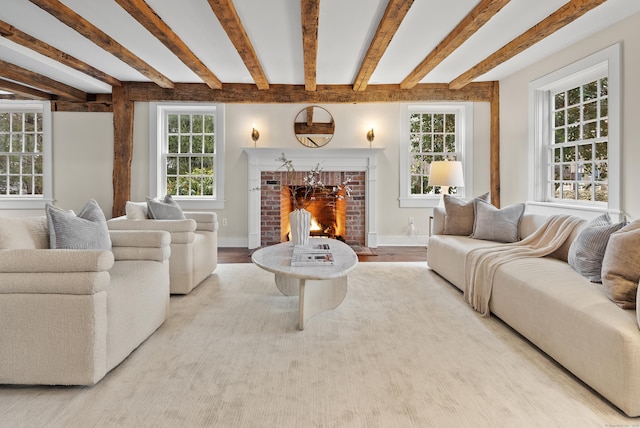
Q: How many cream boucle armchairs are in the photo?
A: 2